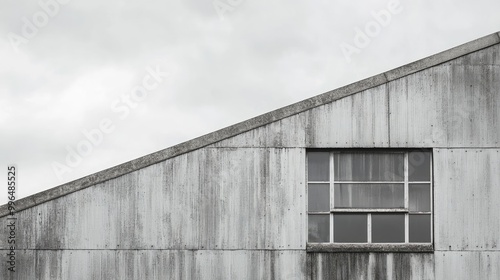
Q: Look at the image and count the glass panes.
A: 10